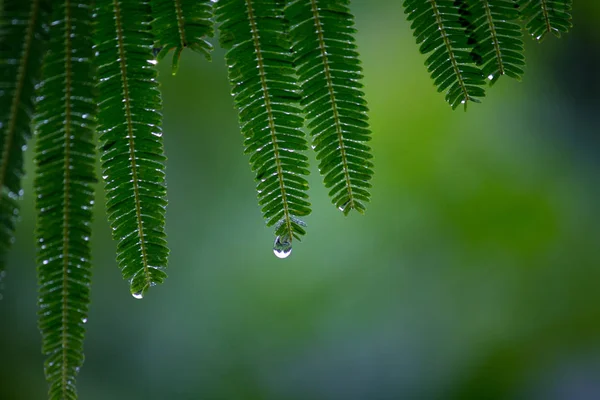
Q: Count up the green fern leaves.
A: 9